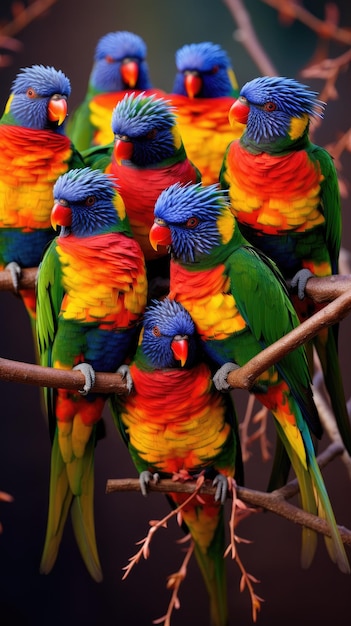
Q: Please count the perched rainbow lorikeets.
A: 8